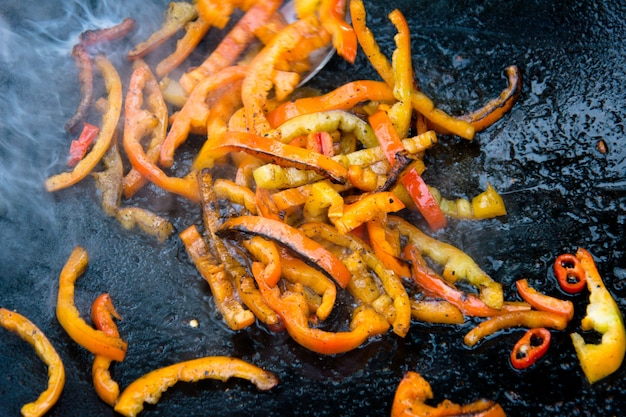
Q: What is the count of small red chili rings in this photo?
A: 2